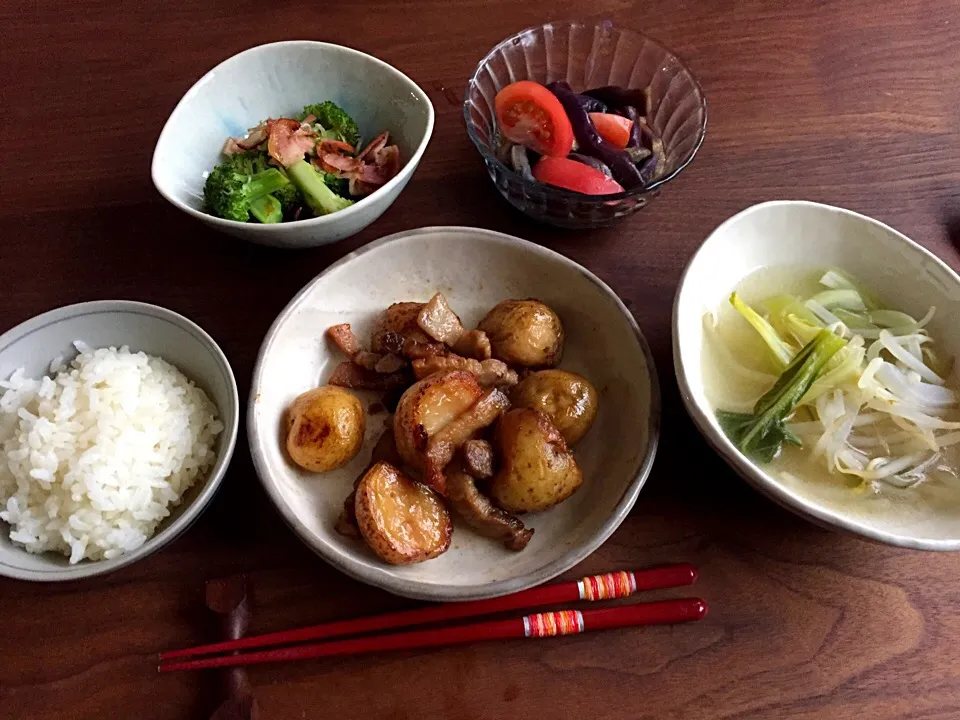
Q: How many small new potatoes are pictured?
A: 7